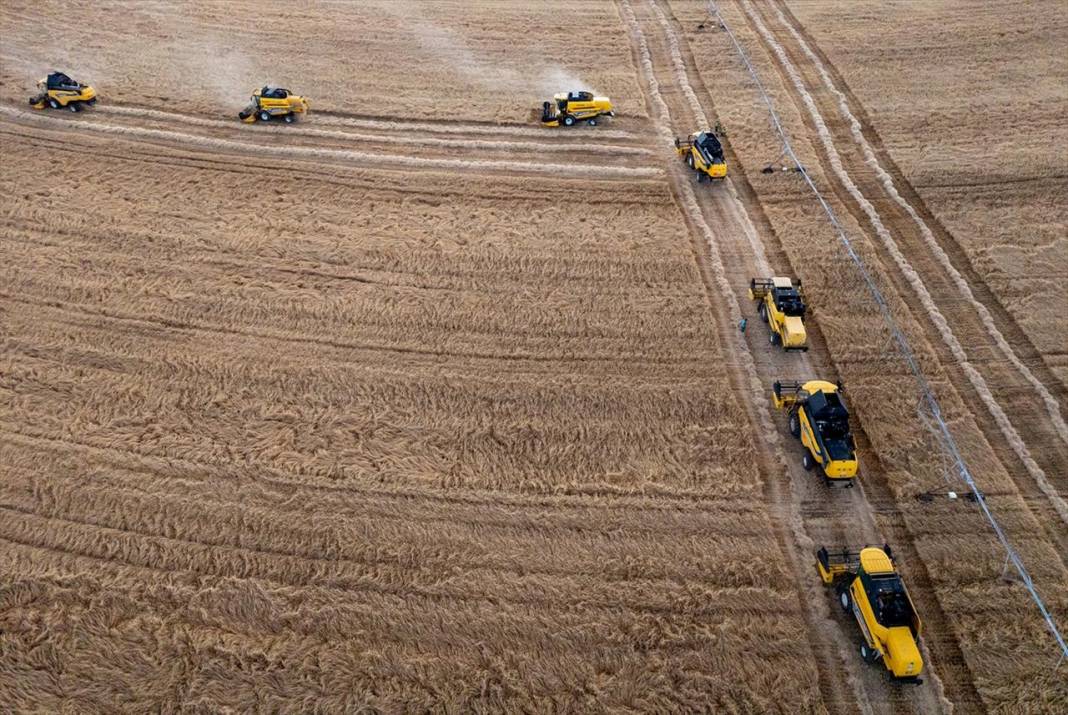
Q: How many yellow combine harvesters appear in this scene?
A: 7